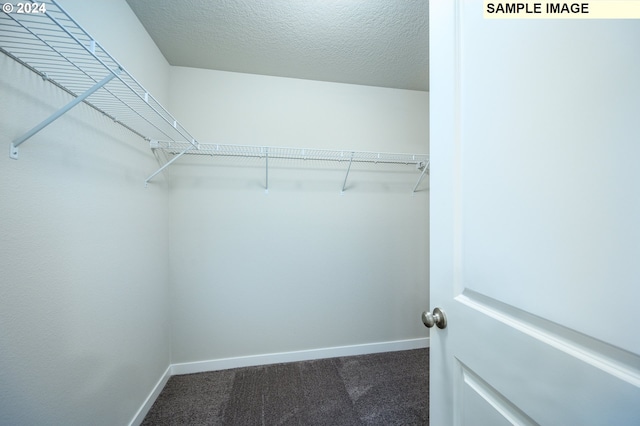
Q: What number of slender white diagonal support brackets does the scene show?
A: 5